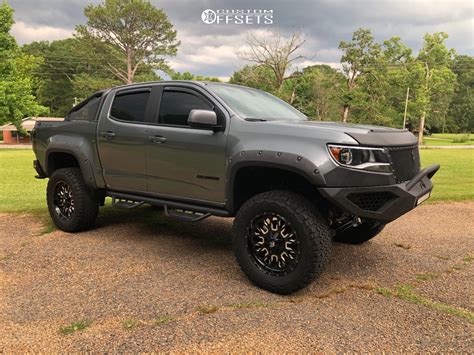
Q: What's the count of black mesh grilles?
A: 2